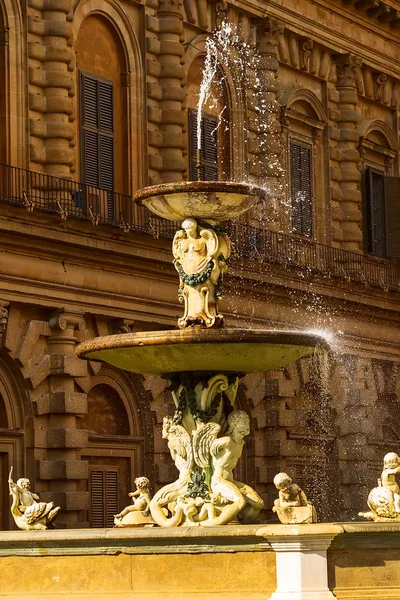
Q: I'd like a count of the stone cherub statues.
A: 4